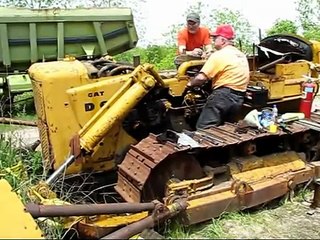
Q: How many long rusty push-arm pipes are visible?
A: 2